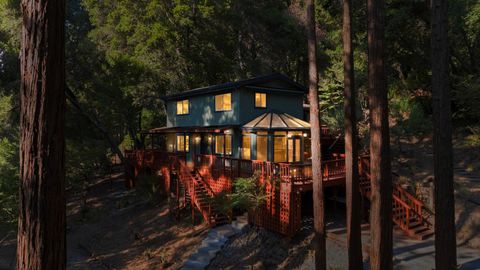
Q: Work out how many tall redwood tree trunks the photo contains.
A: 5